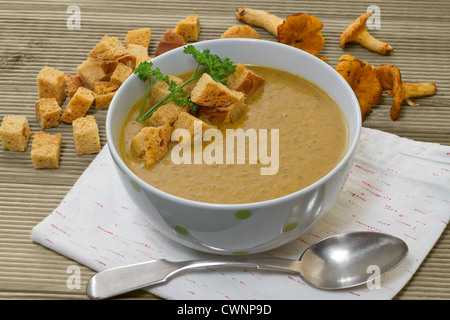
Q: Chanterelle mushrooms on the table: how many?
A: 5